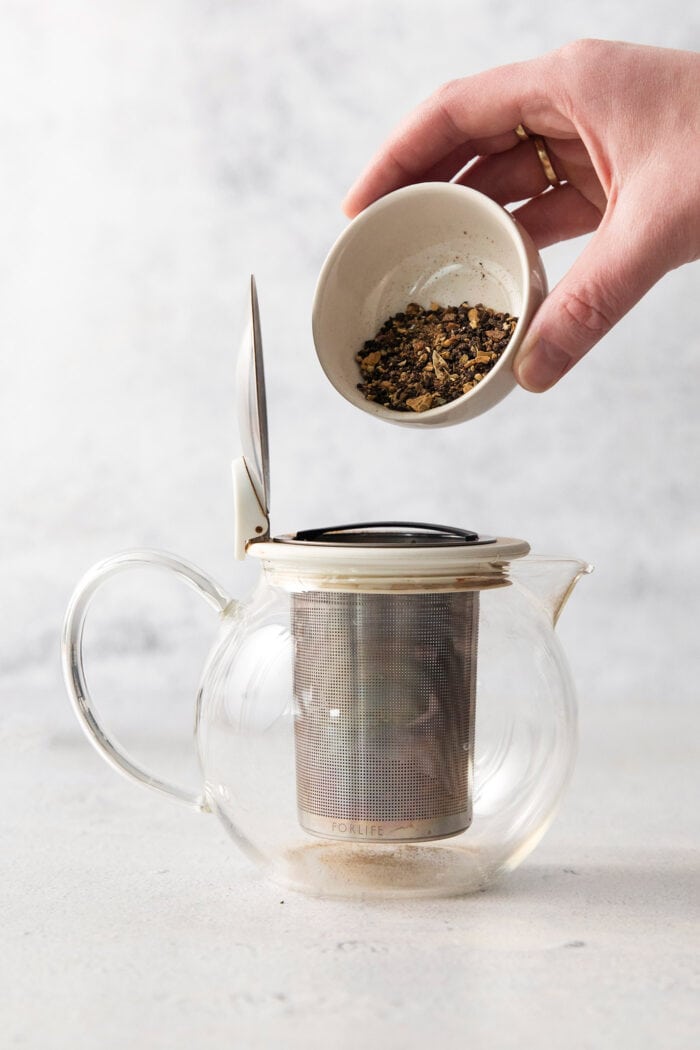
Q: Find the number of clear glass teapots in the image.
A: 1